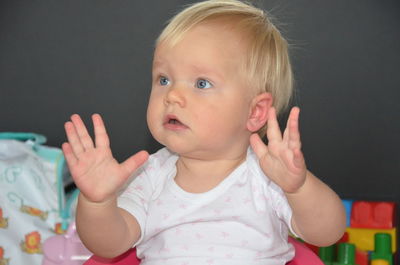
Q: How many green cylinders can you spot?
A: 3